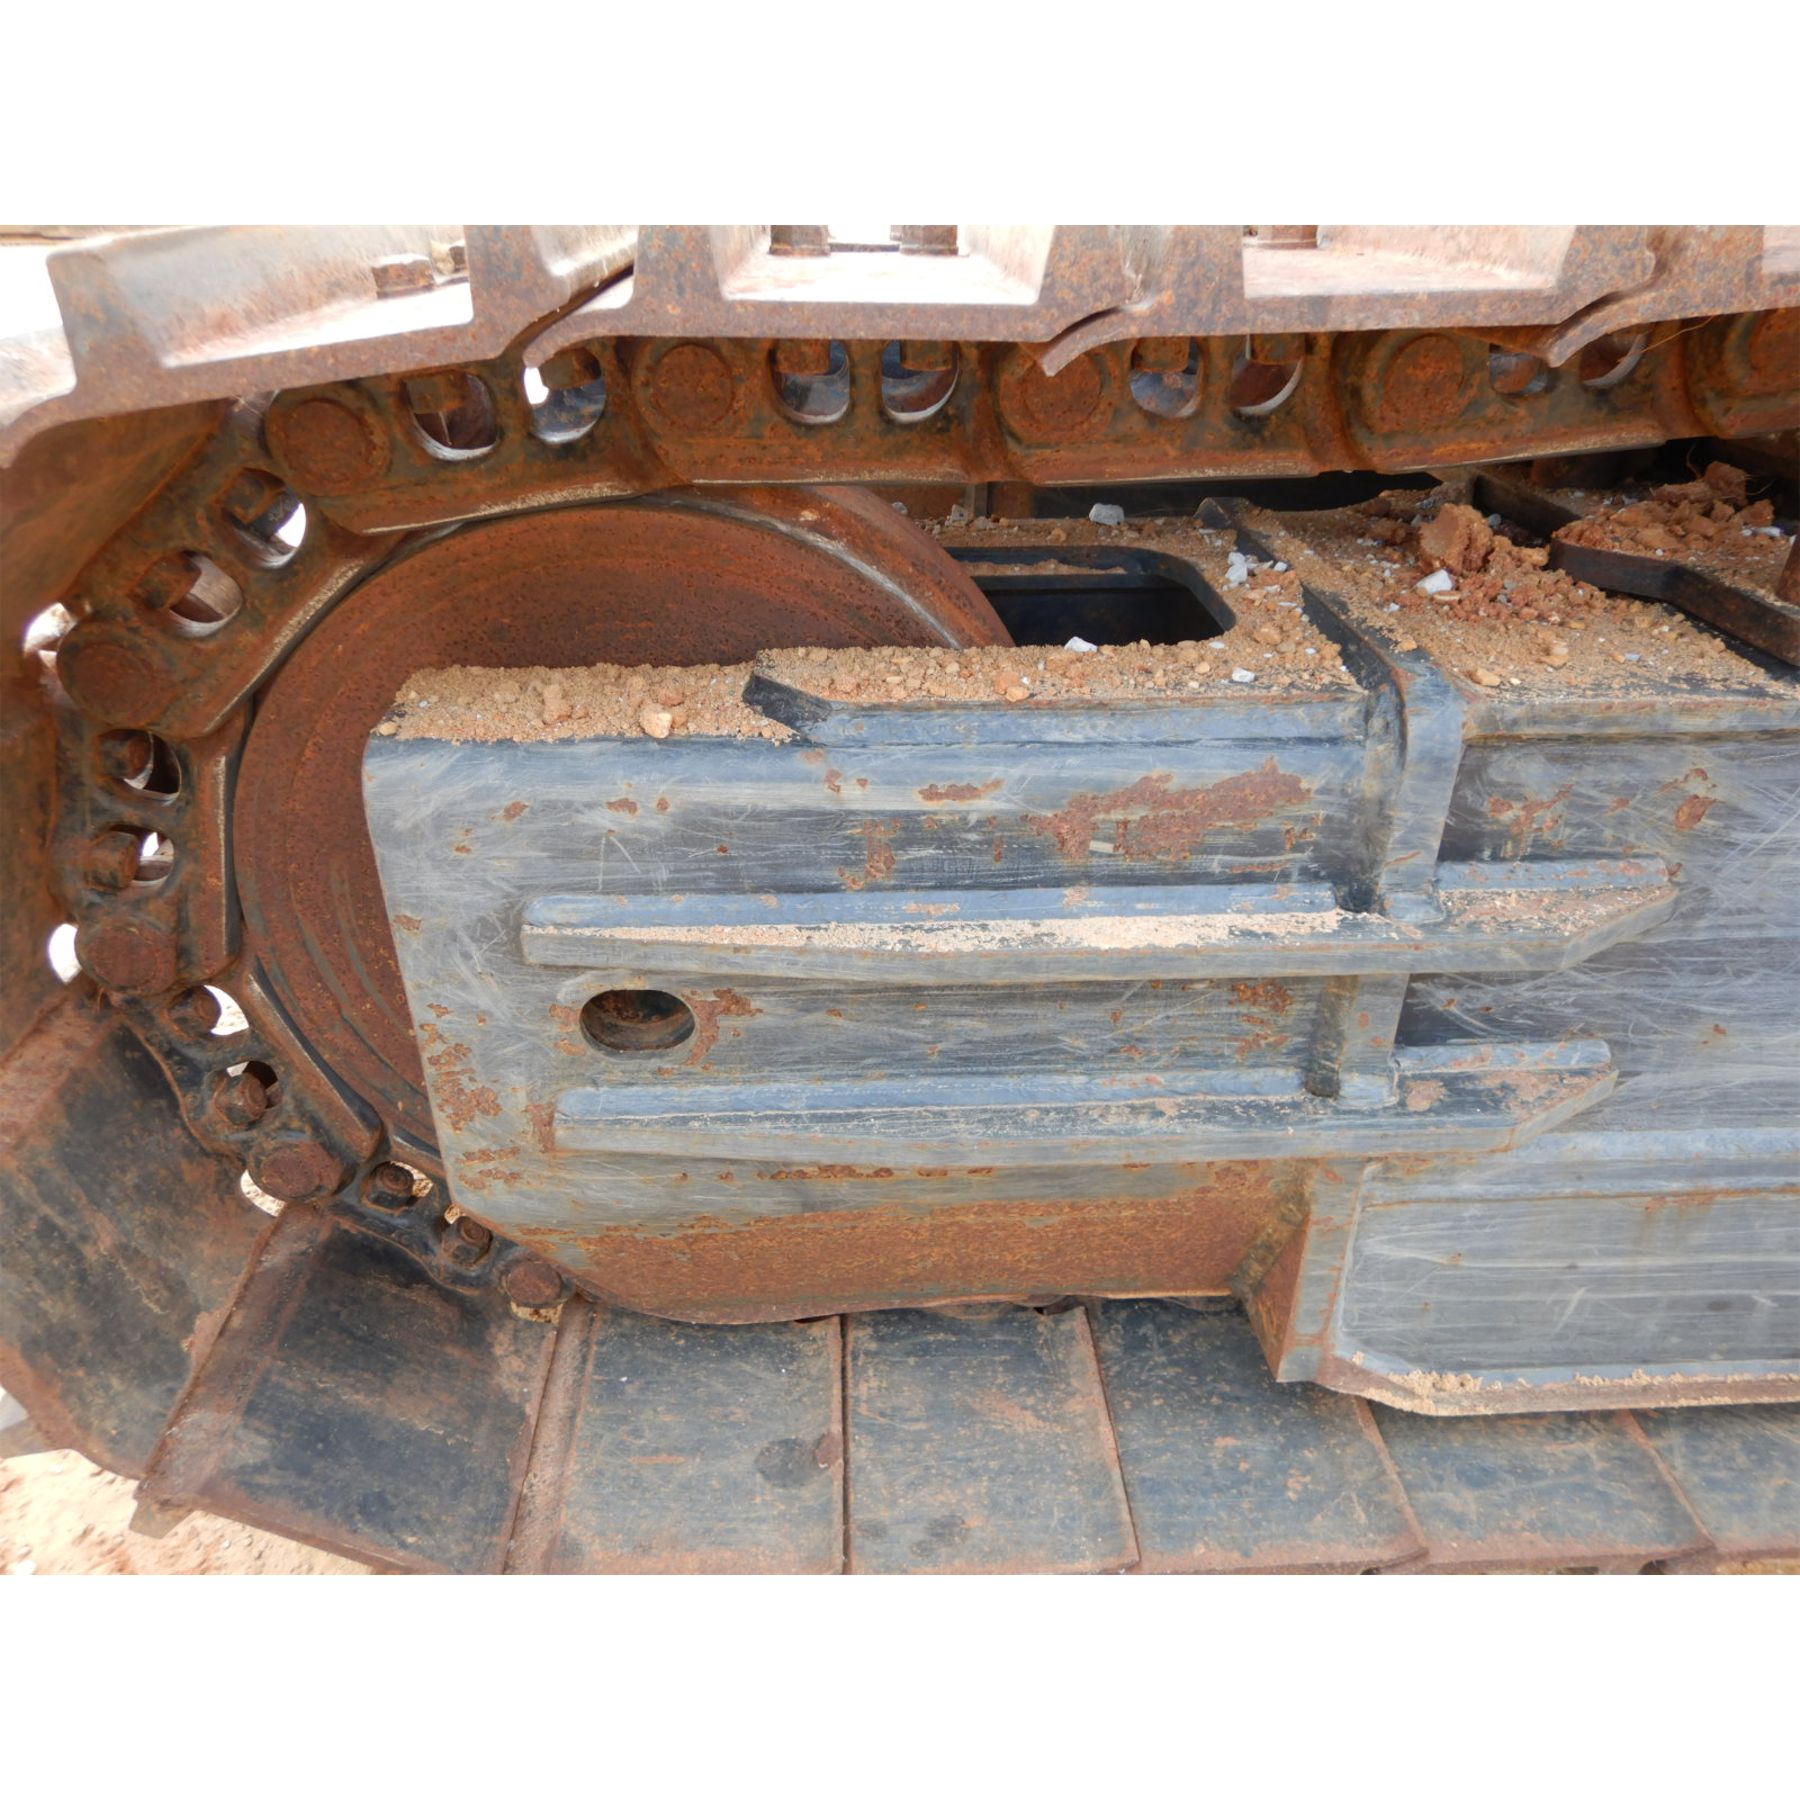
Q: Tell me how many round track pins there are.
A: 9